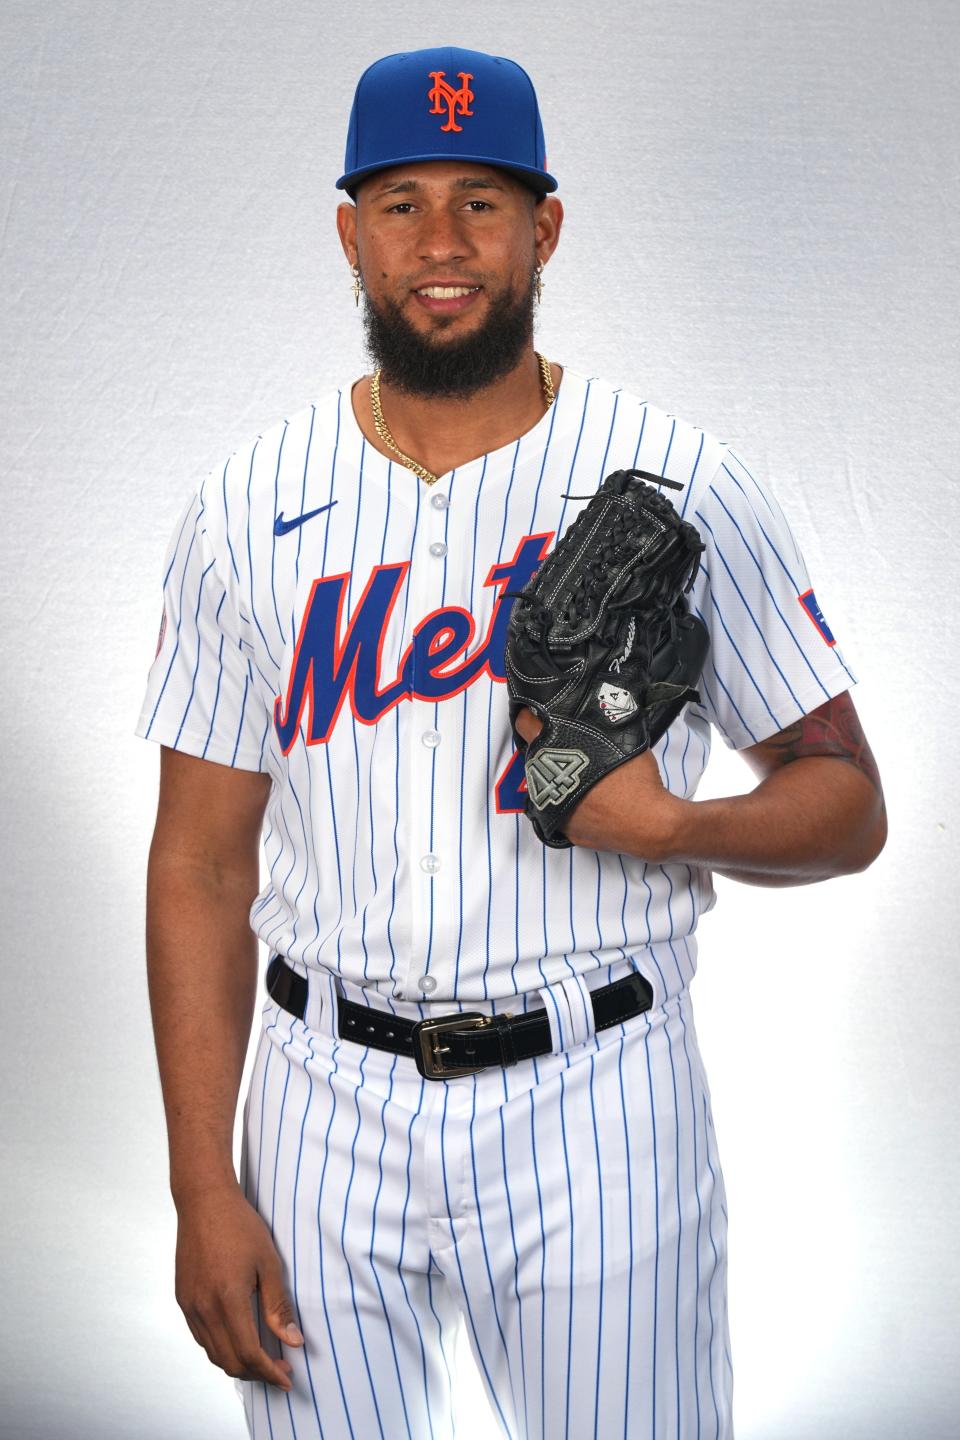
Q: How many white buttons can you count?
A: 5